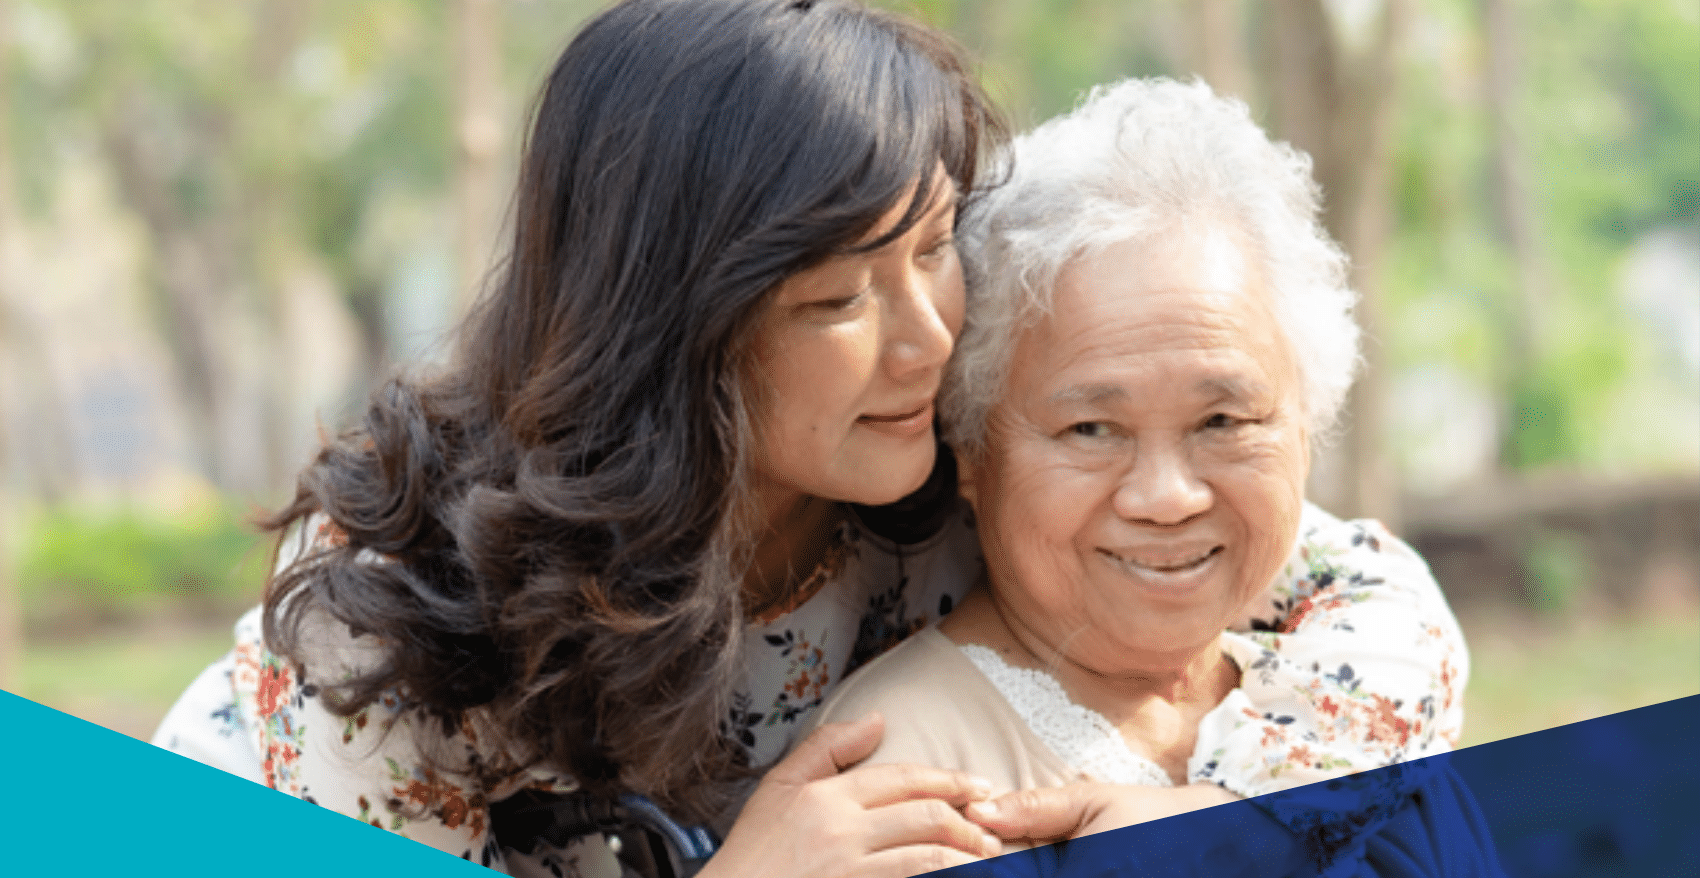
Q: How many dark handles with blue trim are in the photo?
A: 1